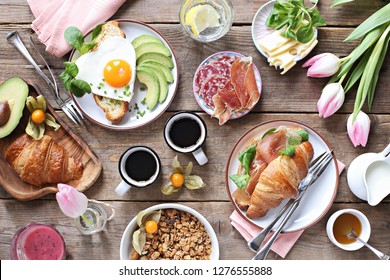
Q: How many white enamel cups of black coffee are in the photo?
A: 2